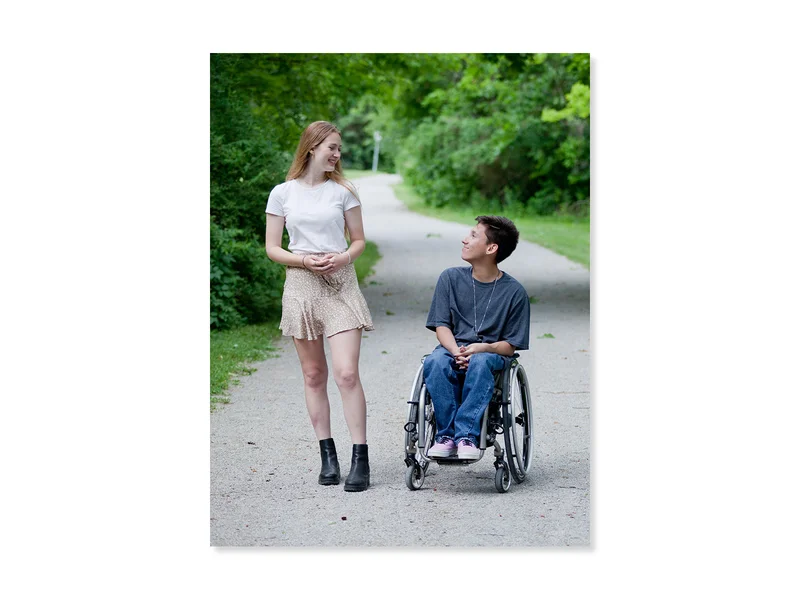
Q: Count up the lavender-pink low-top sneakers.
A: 2